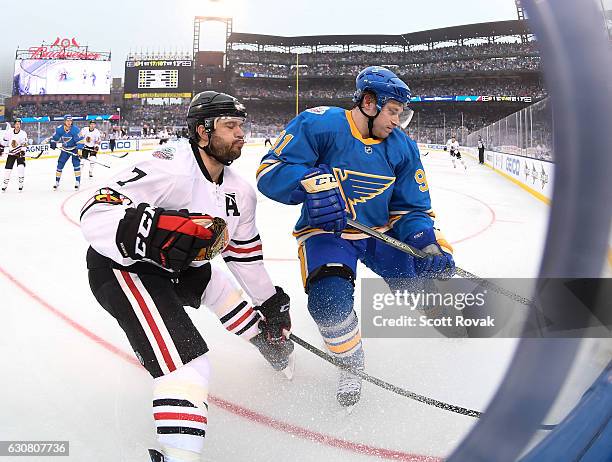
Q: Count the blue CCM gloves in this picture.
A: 2